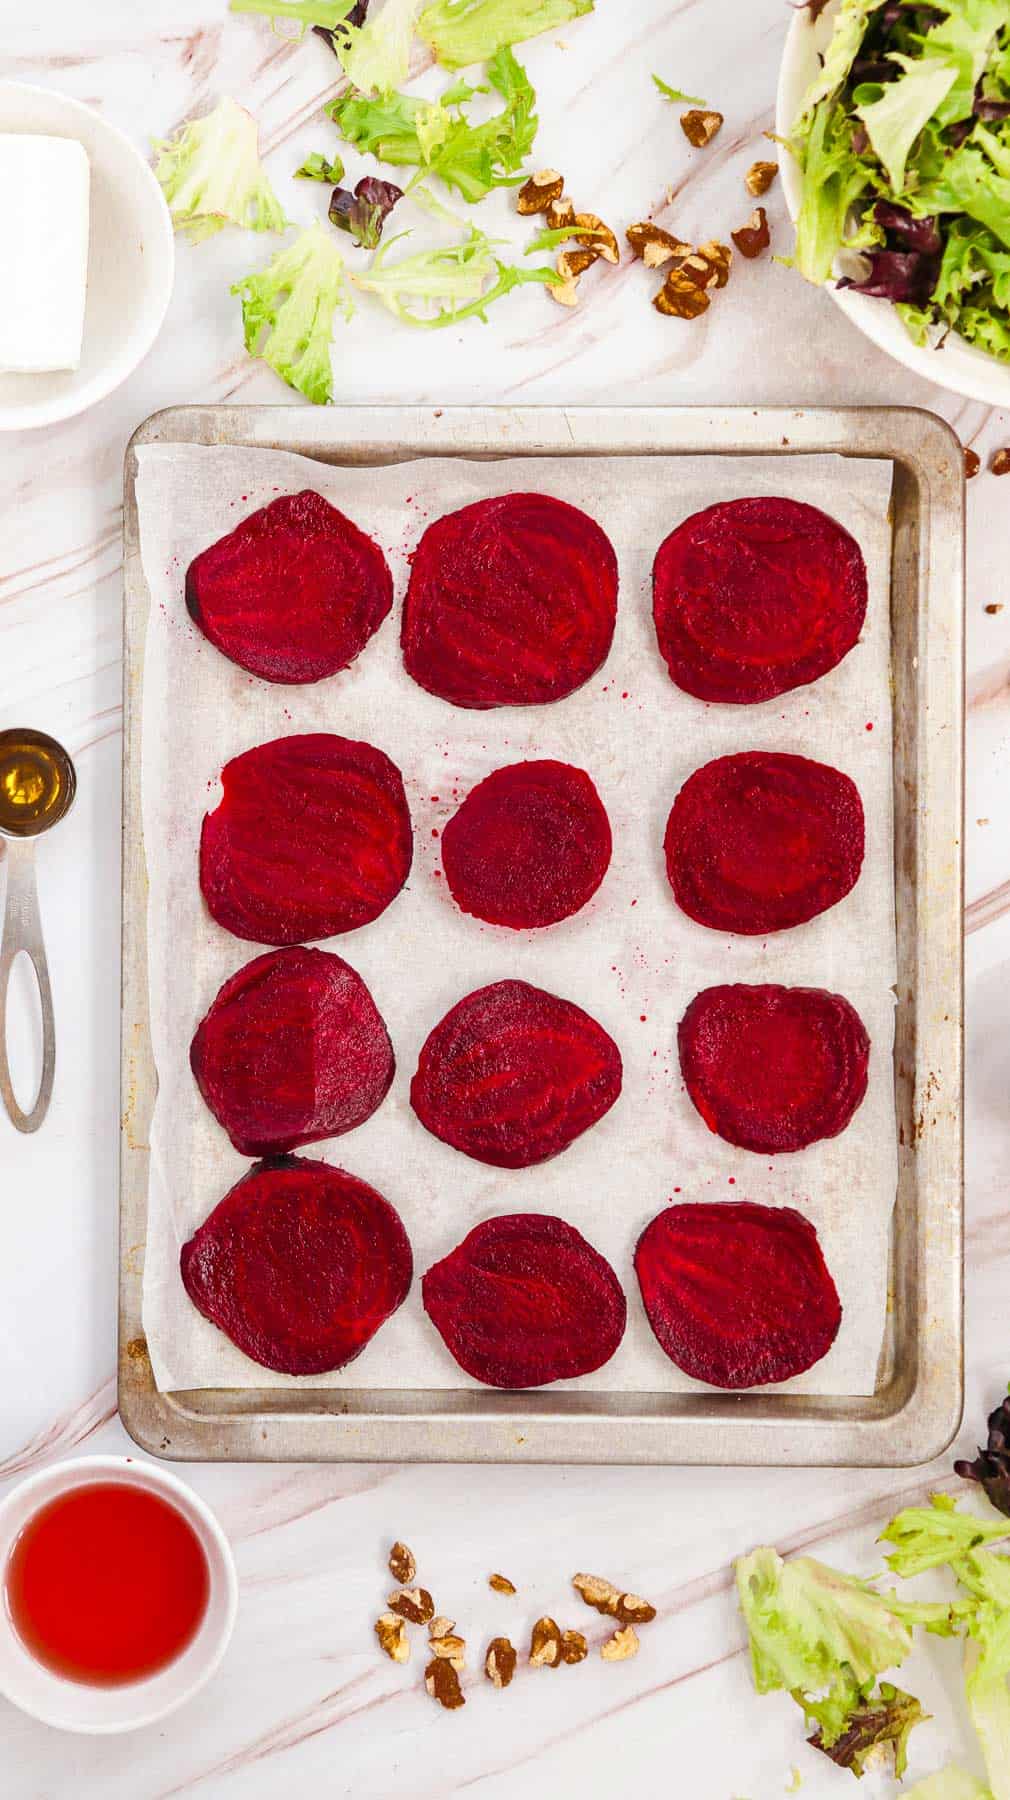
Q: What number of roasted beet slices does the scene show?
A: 12